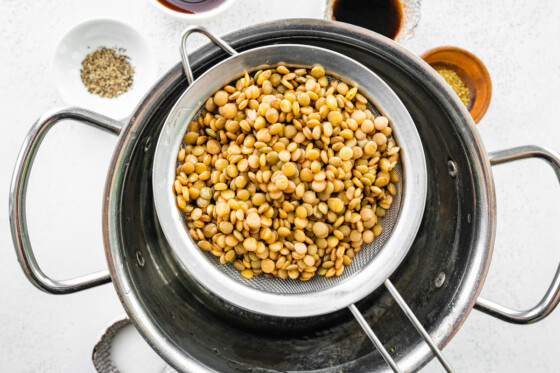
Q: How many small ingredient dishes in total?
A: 5